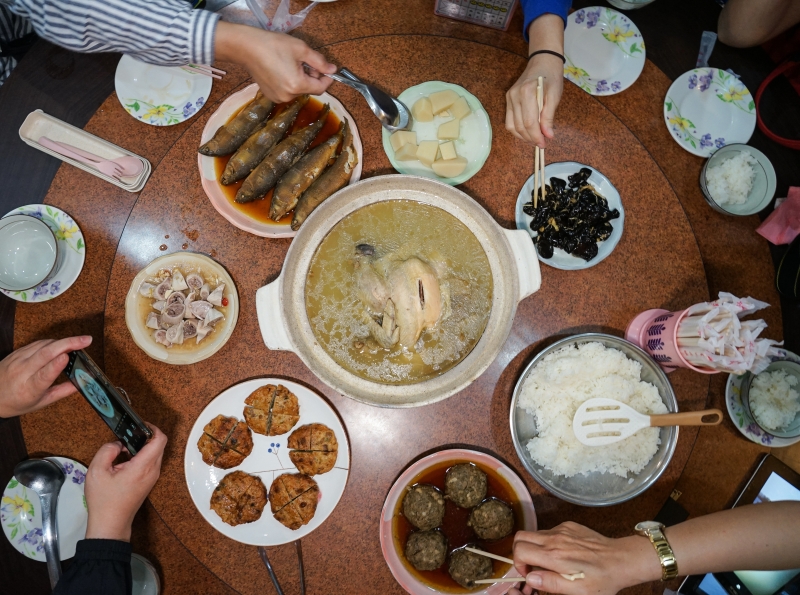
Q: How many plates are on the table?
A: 12